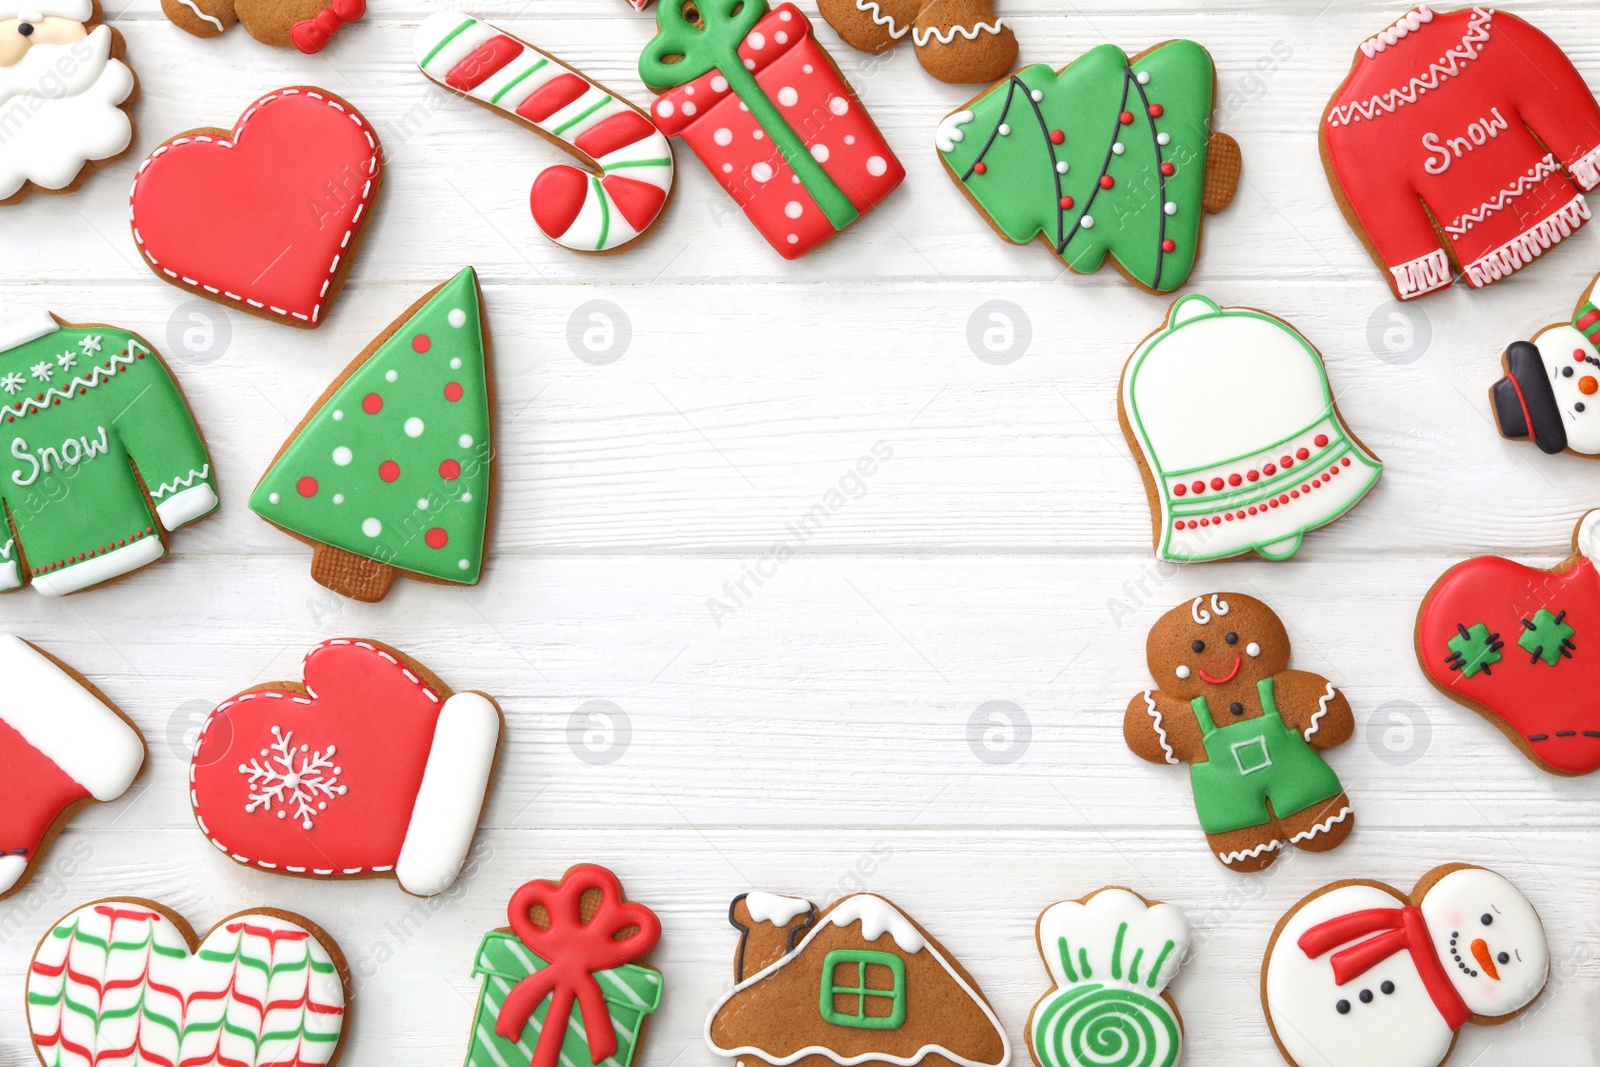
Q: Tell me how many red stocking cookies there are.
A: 2